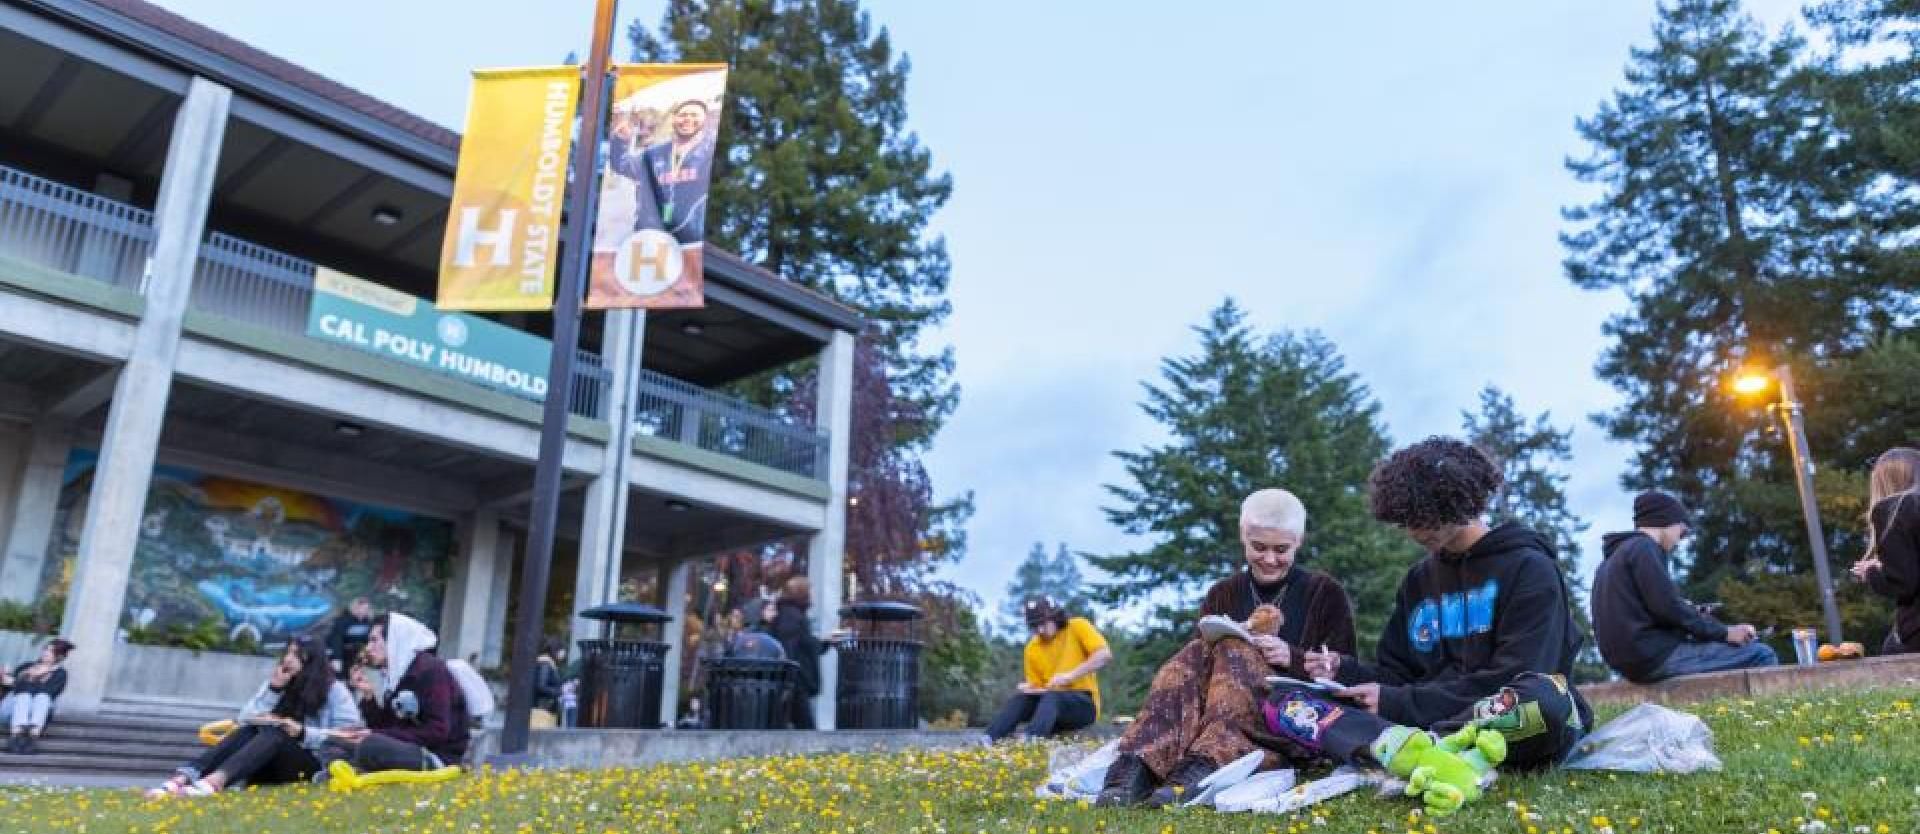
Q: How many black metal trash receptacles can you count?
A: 3